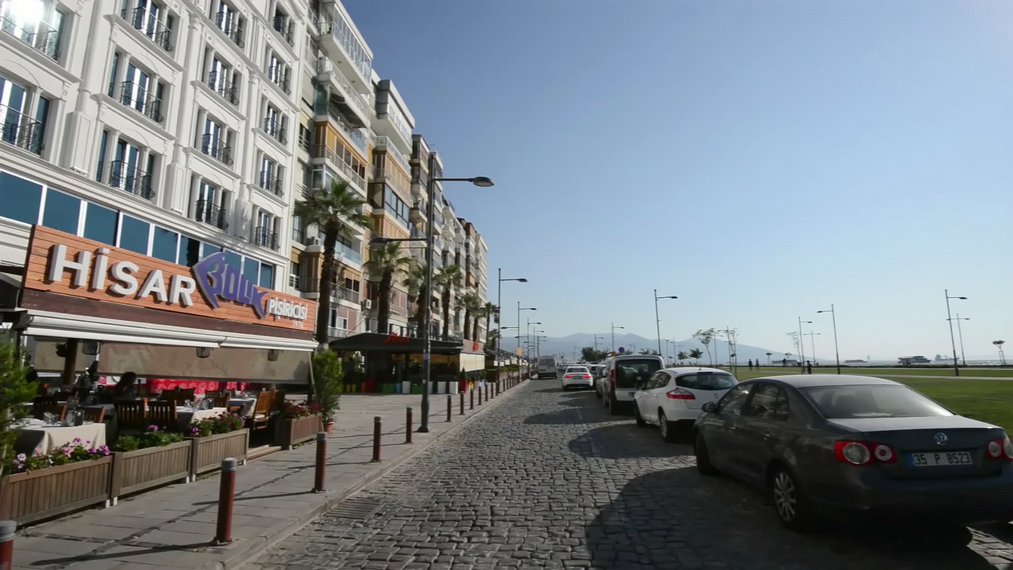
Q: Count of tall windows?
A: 14